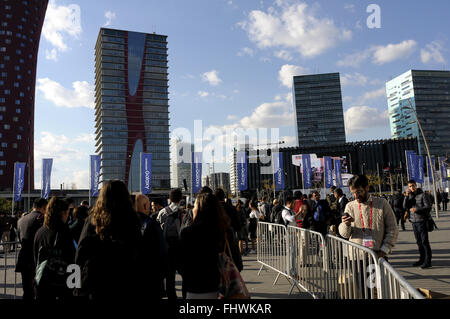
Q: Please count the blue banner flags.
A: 14